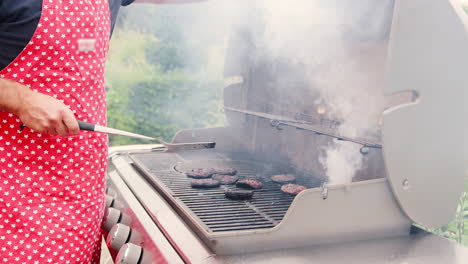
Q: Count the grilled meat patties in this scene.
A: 8